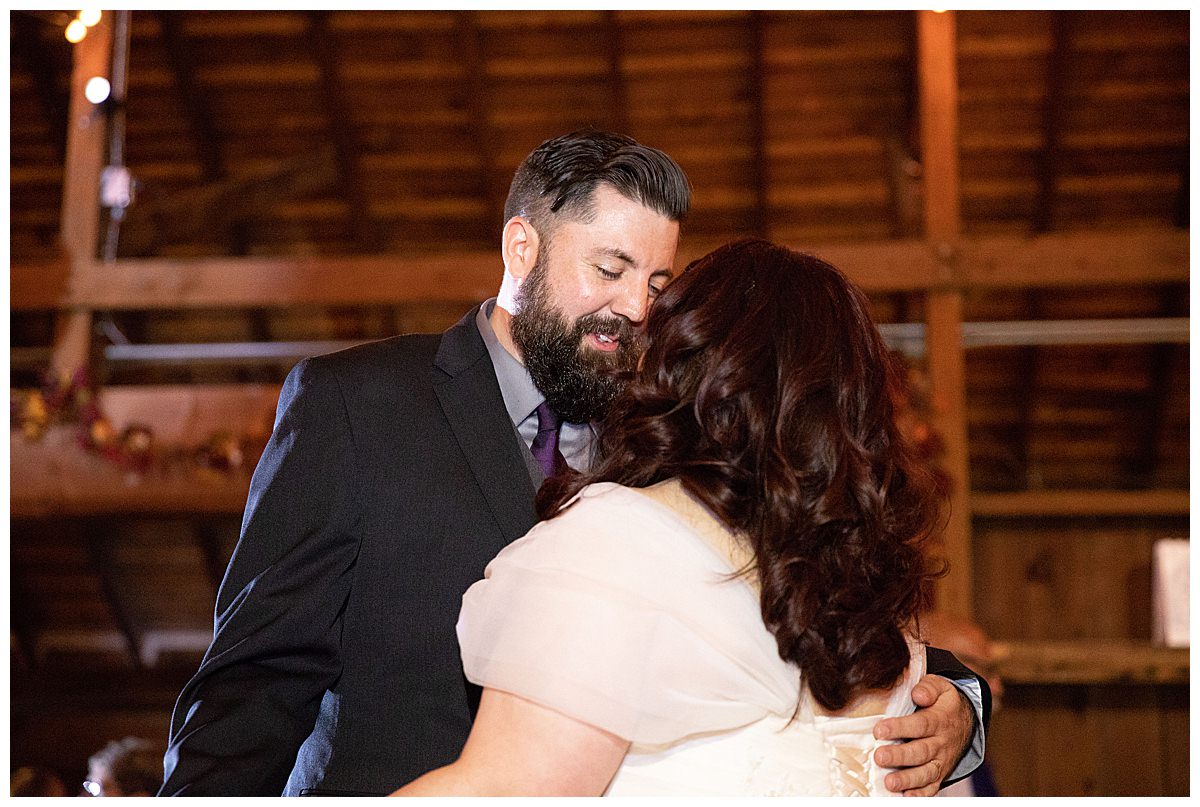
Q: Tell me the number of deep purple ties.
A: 1